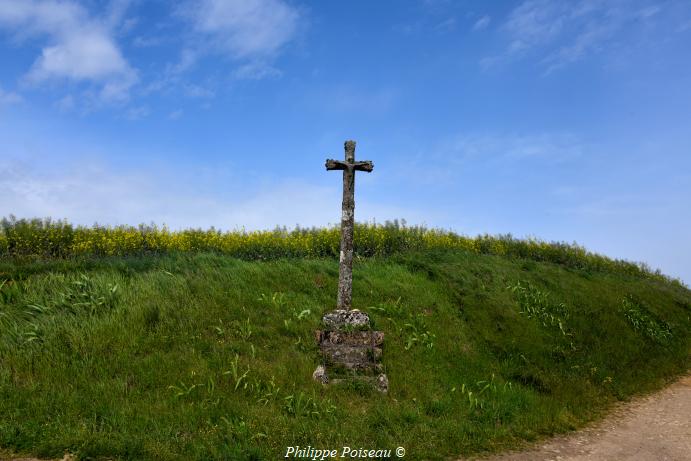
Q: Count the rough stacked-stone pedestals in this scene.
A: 1